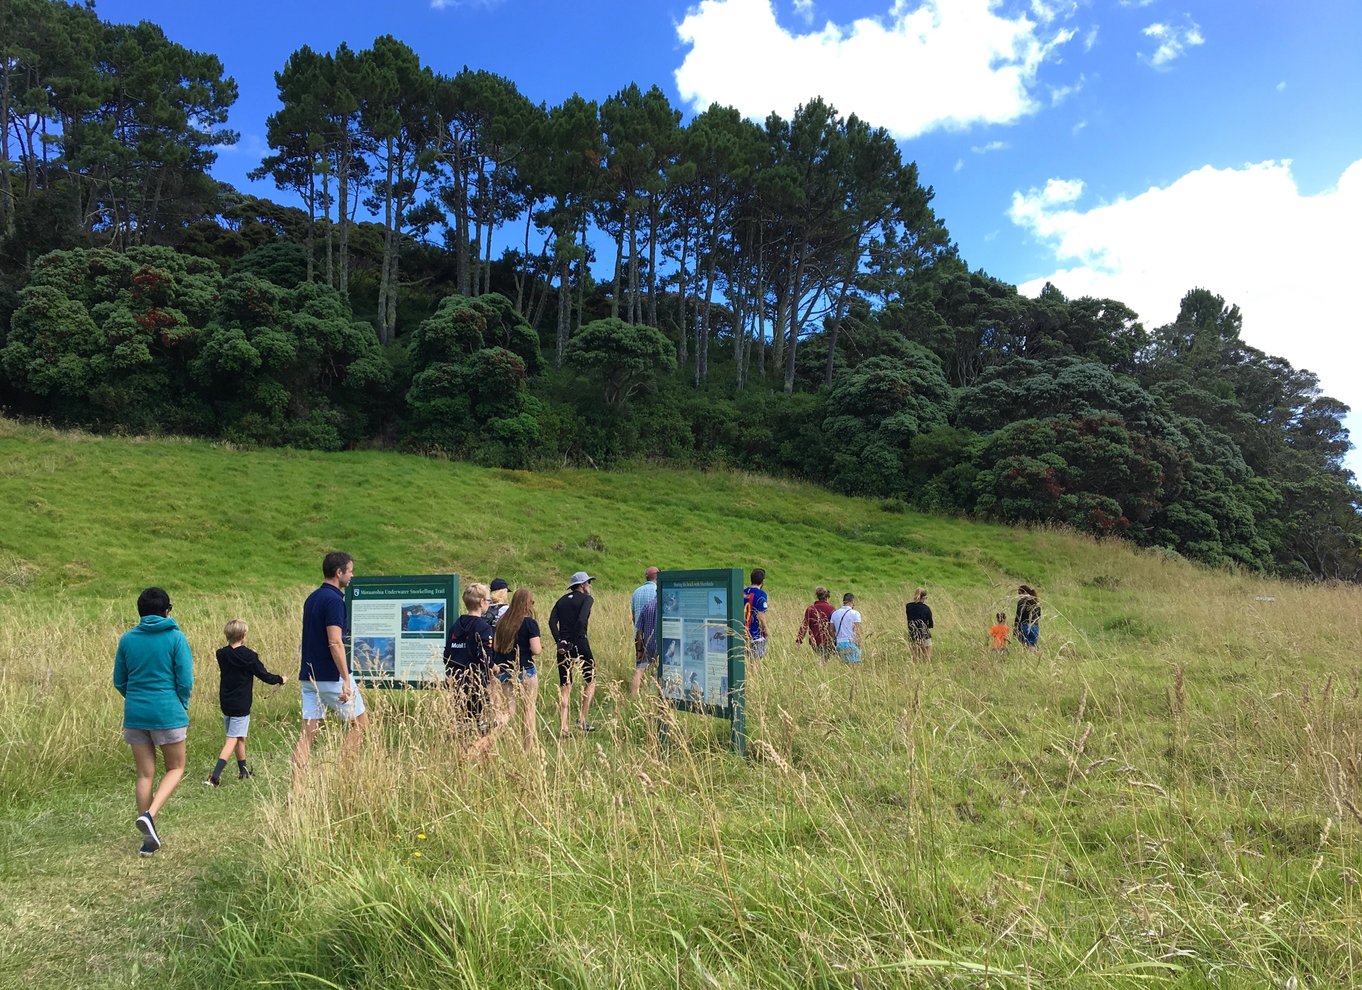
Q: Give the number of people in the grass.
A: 15